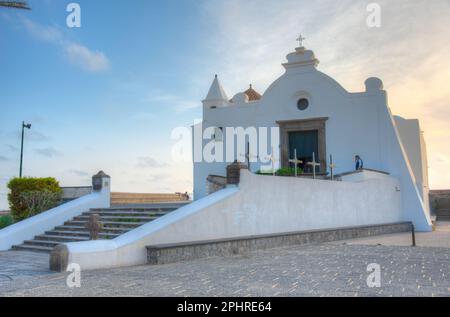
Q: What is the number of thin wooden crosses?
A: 5